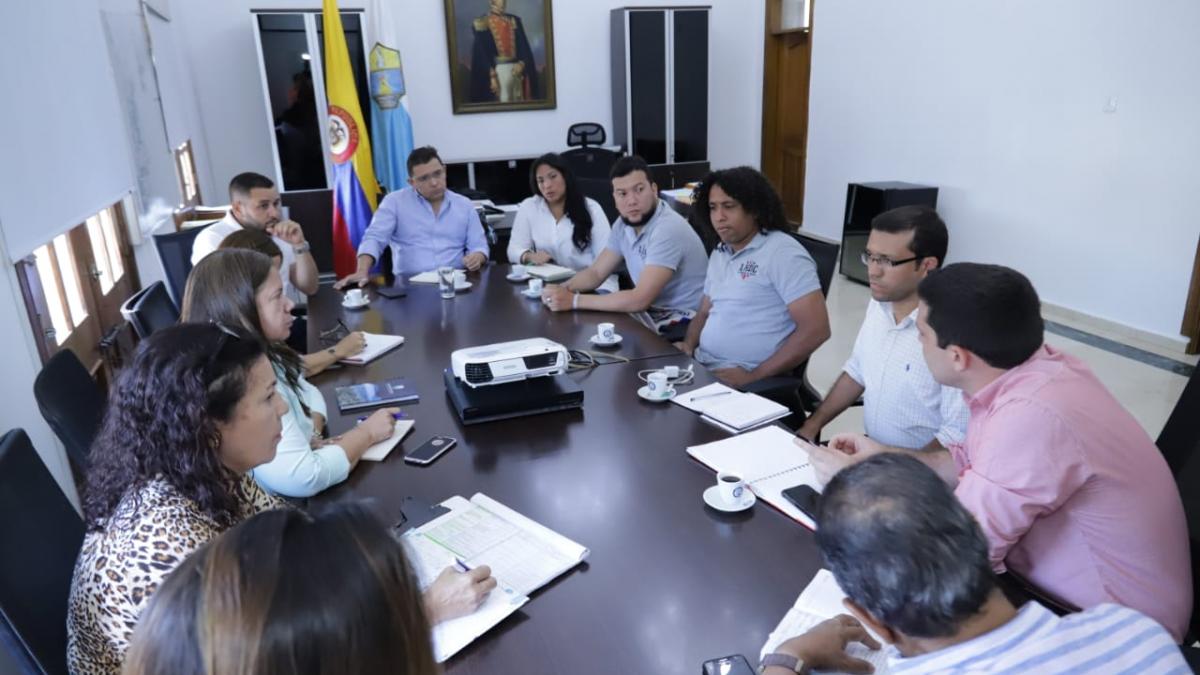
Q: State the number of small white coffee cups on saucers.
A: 7